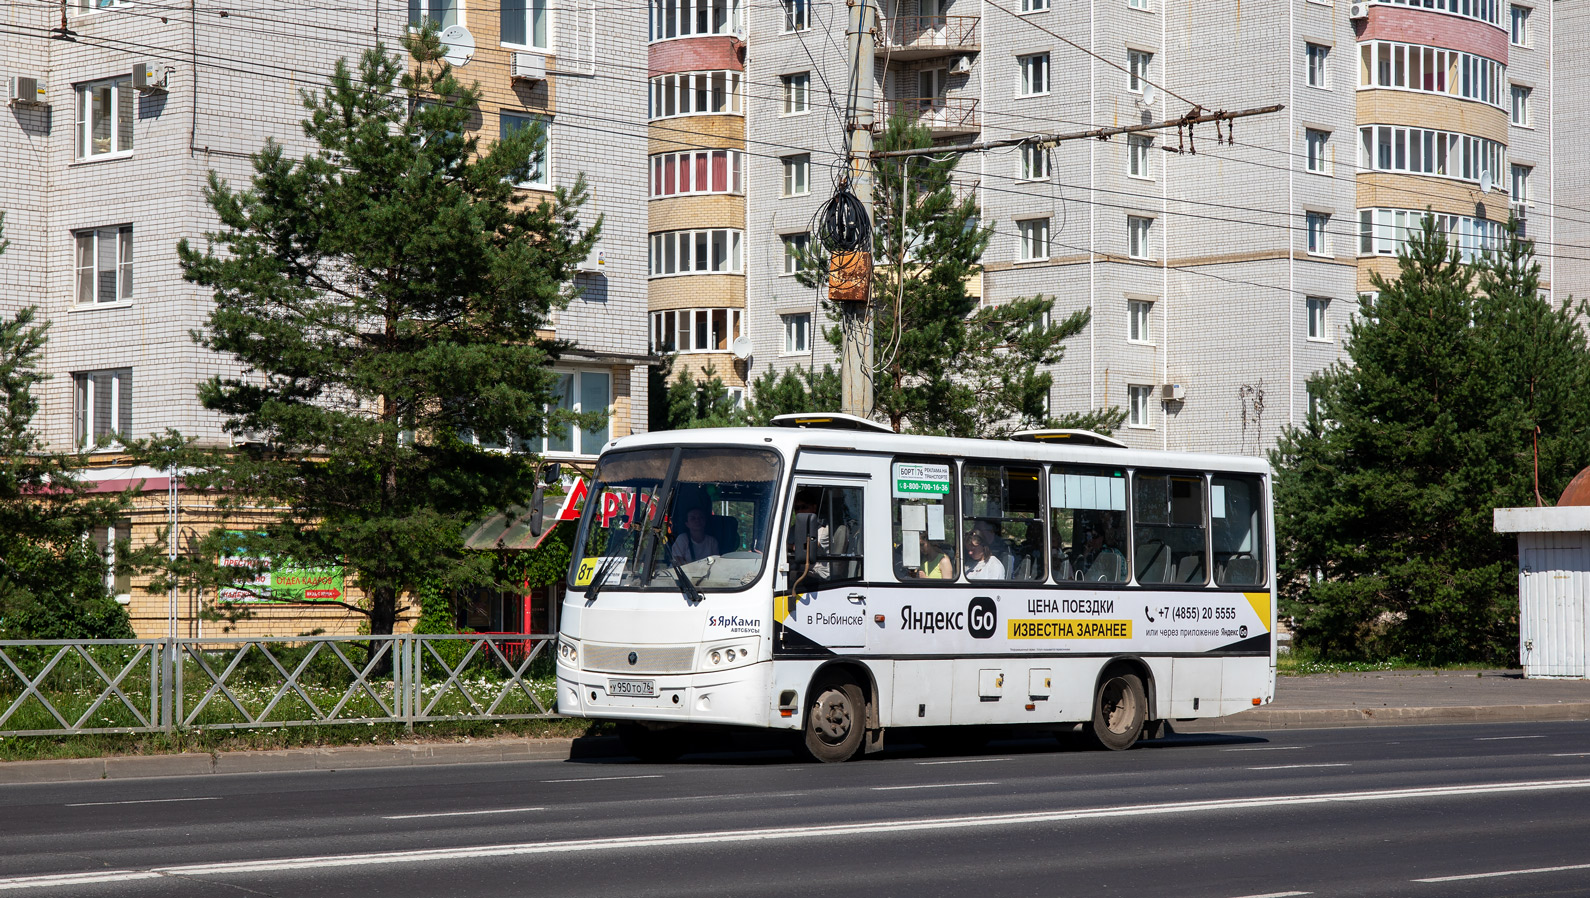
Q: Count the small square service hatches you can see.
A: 2